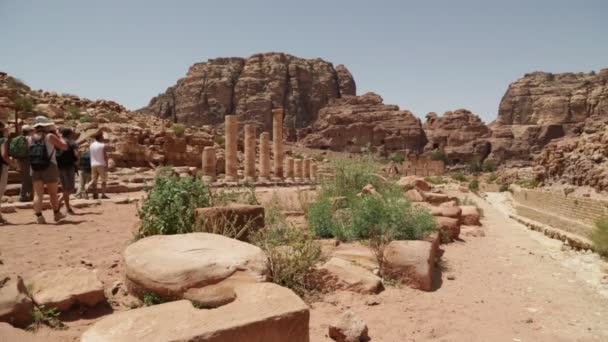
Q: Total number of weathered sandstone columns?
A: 9